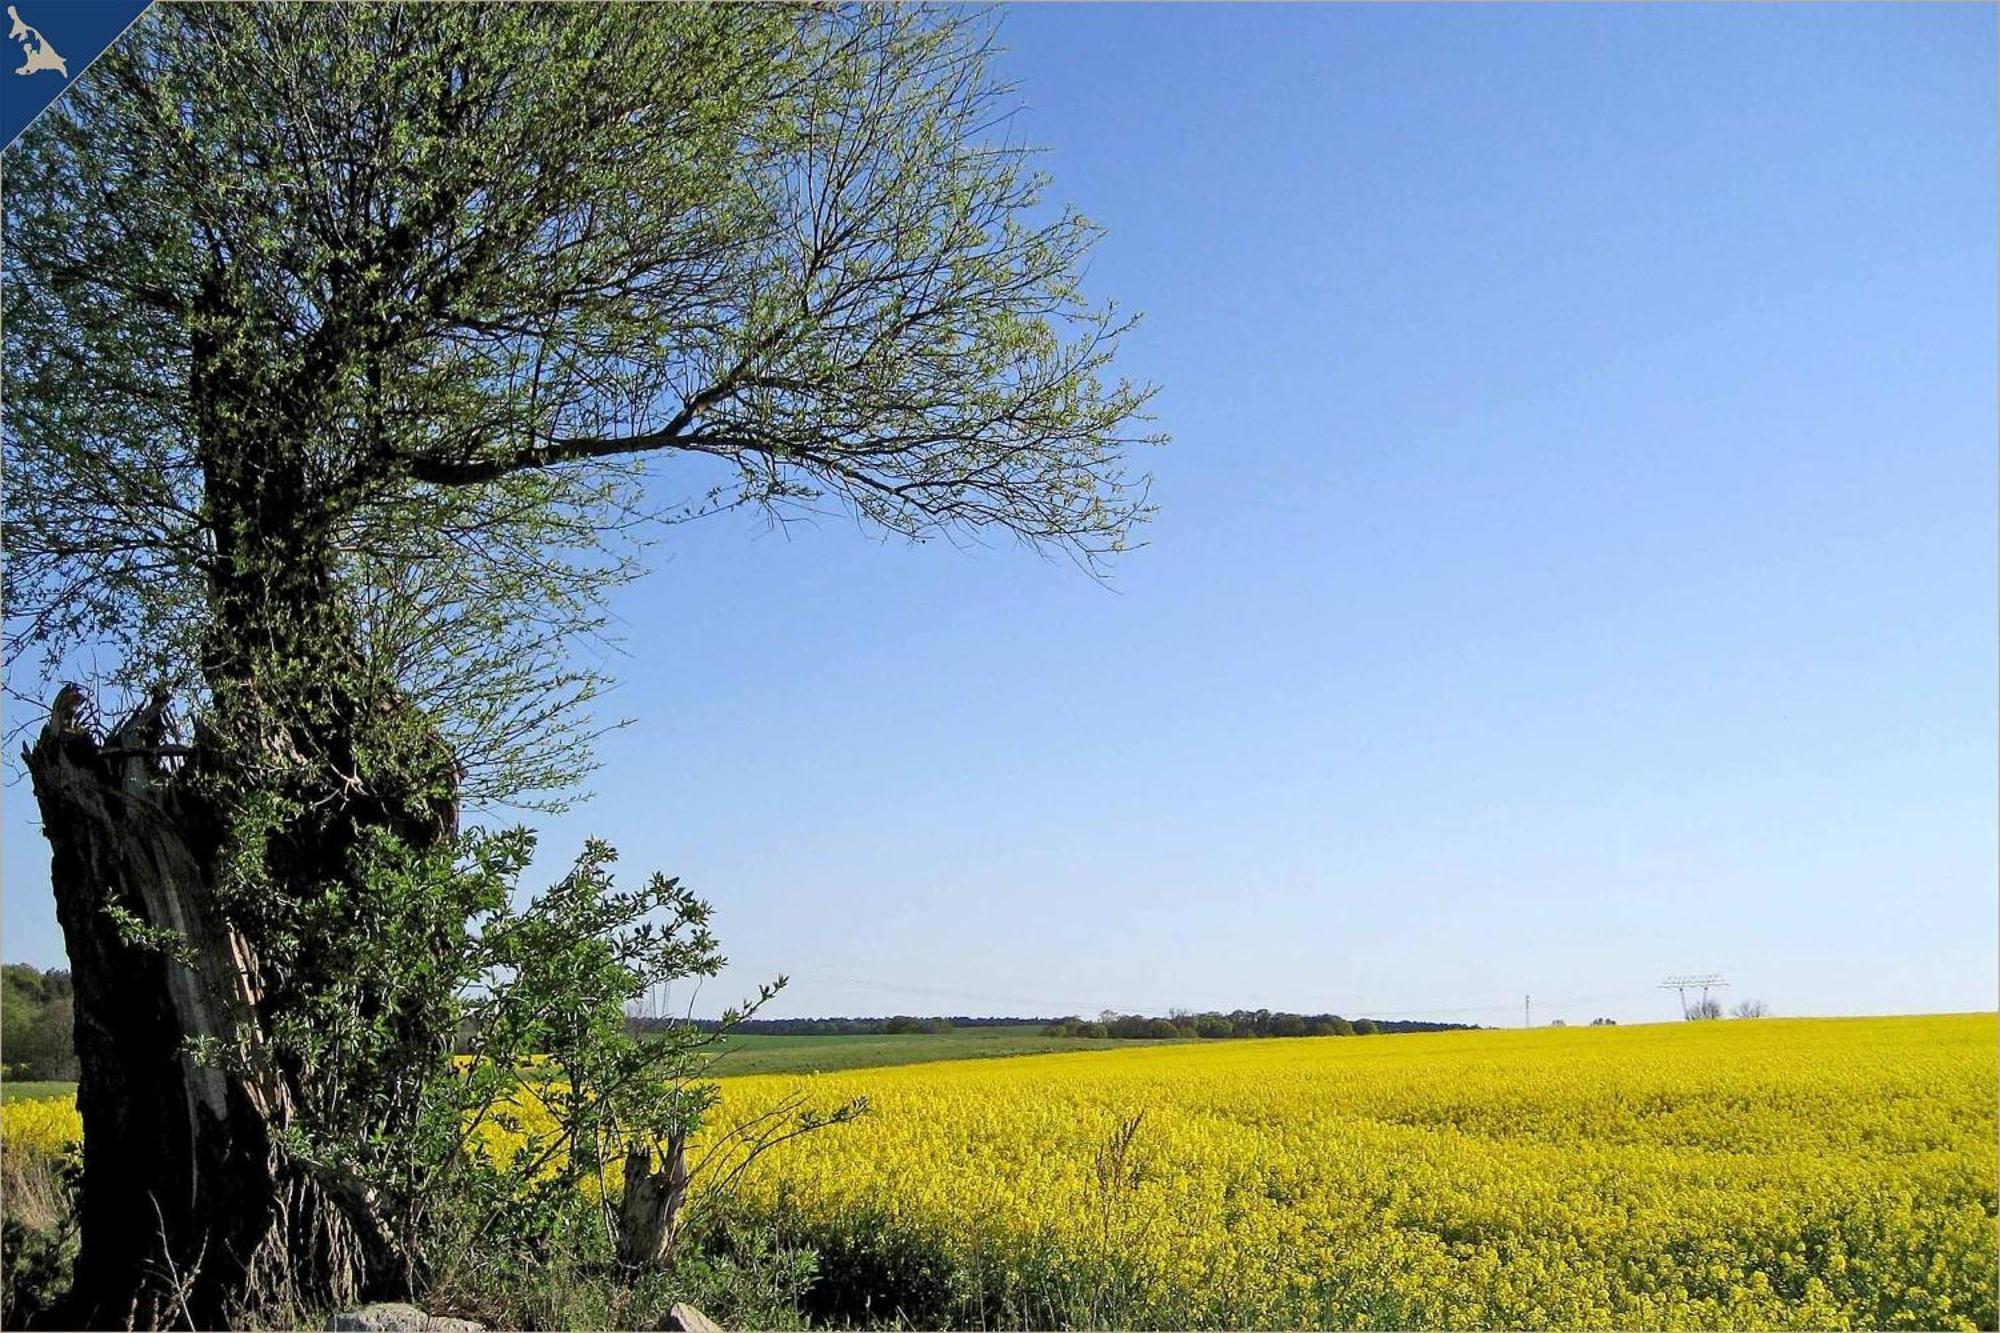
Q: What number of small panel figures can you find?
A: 1